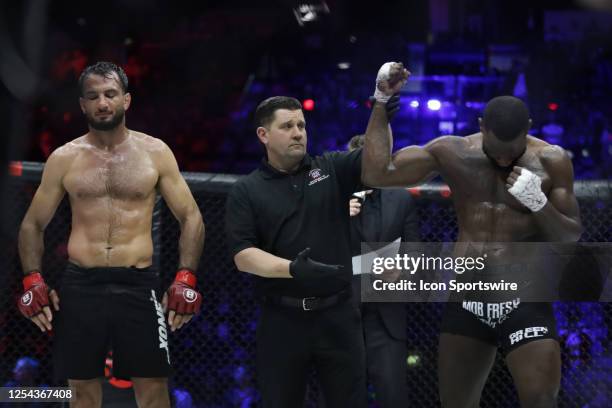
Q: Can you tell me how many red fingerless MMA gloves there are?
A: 2